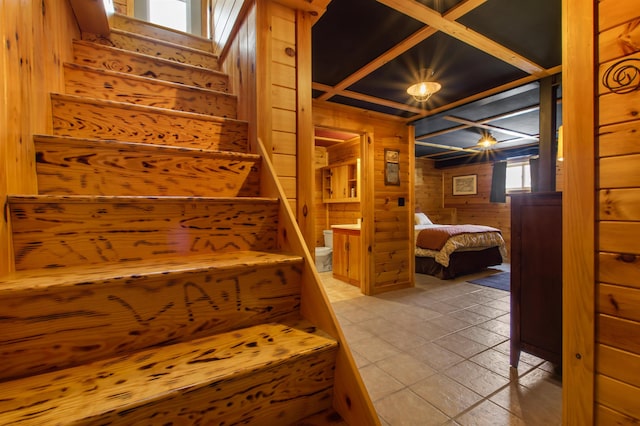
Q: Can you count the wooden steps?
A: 9